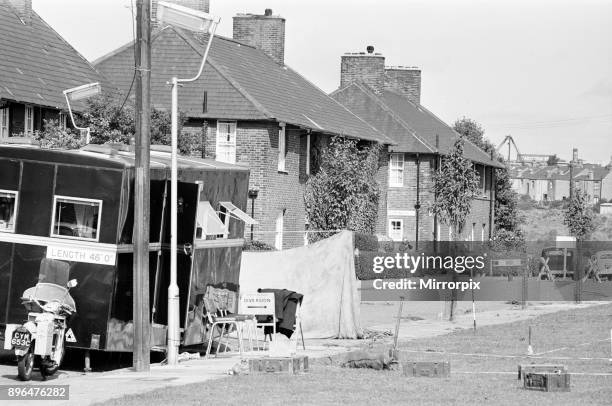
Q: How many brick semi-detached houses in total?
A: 3